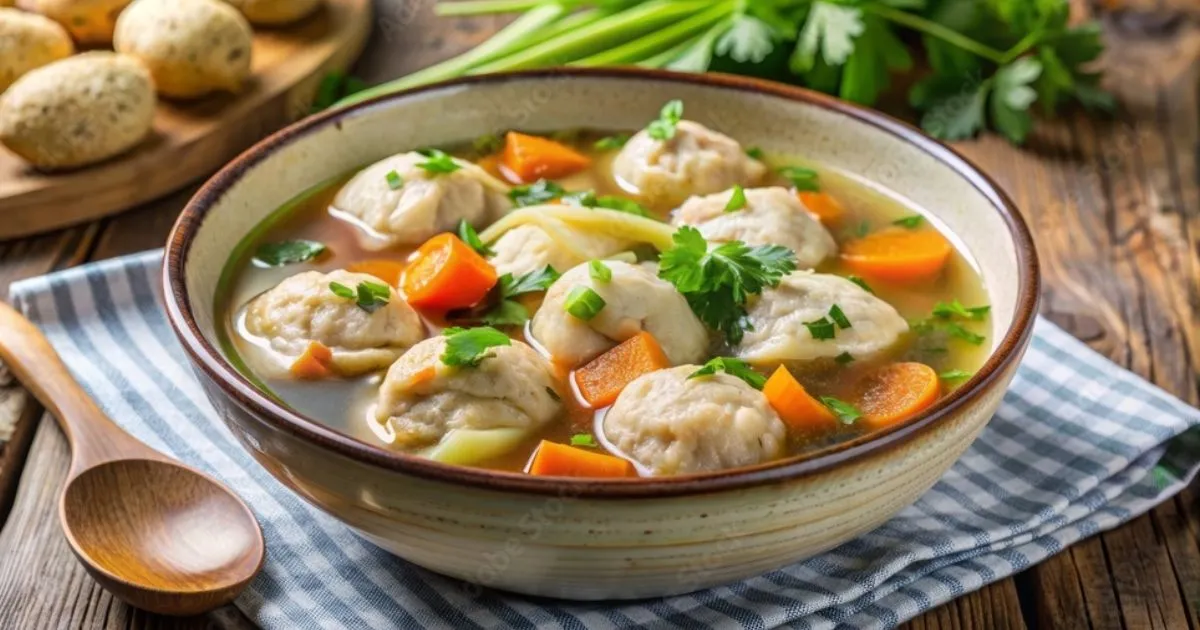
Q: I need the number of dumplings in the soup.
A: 9